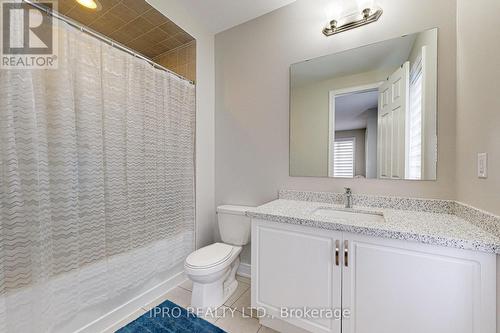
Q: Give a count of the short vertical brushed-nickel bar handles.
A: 2